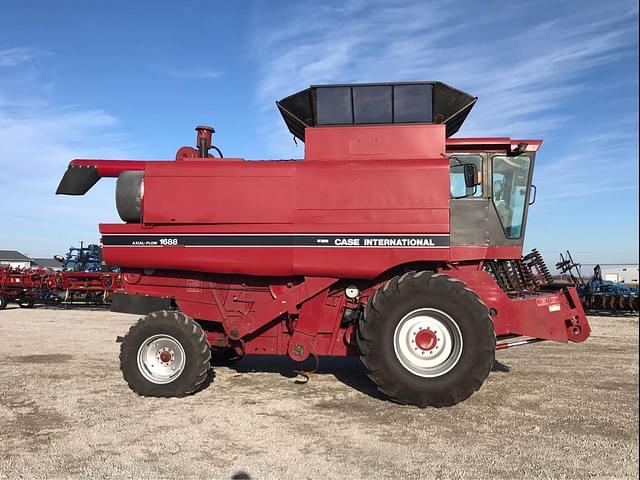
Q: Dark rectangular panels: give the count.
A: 3